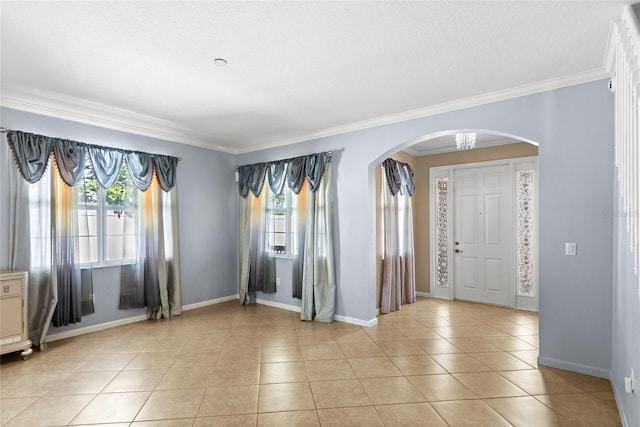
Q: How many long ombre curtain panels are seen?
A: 4